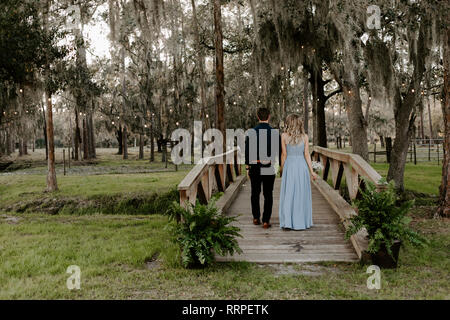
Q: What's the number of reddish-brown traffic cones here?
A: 0